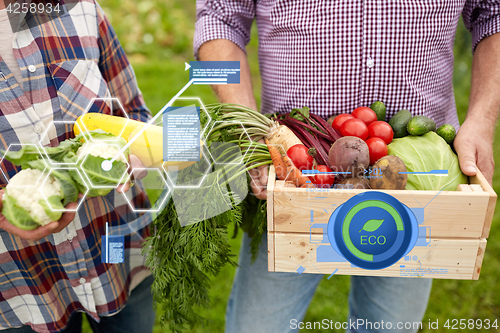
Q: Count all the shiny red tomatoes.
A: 7